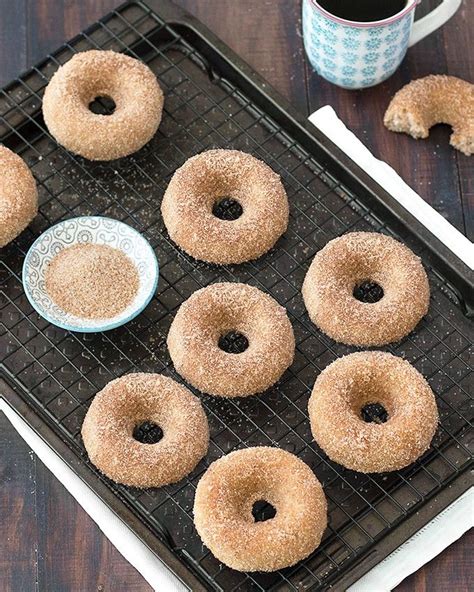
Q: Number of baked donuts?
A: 9